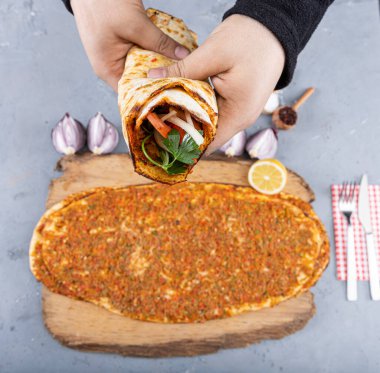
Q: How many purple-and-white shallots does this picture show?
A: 4